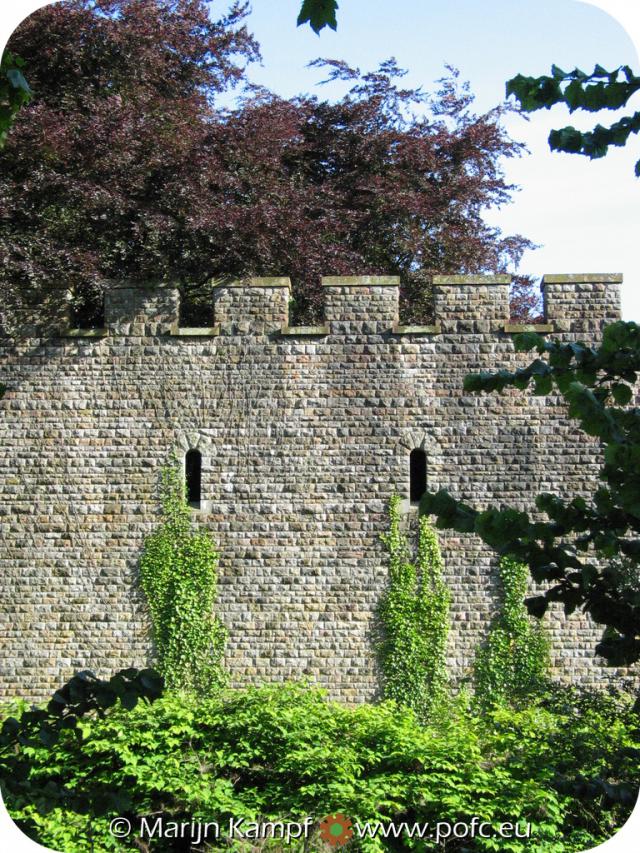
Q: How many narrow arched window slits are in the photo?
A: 2